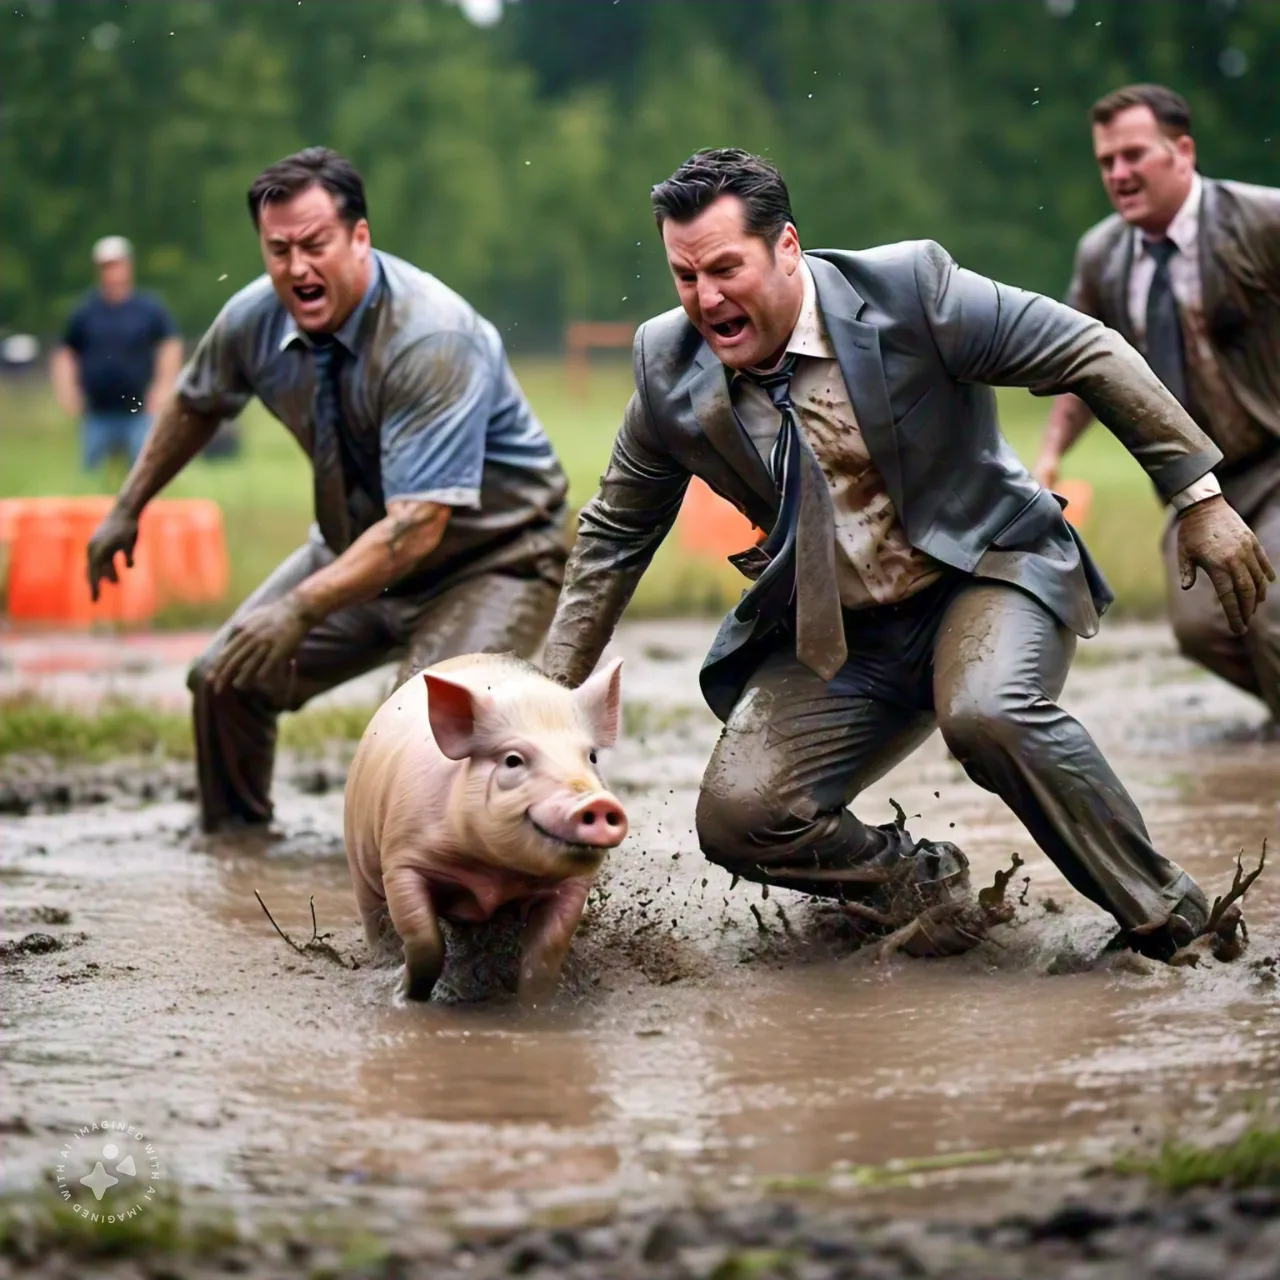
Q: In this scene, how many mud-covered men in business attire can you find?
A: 3